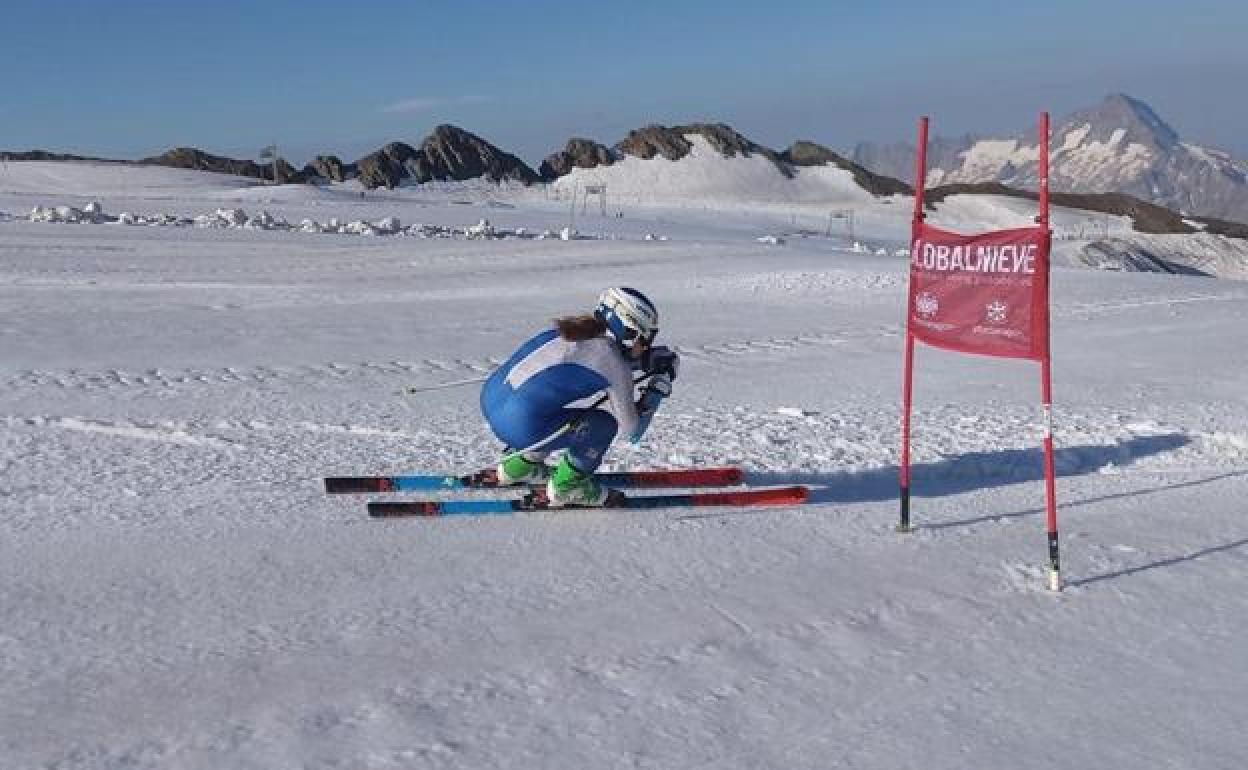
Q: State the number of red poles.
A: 2